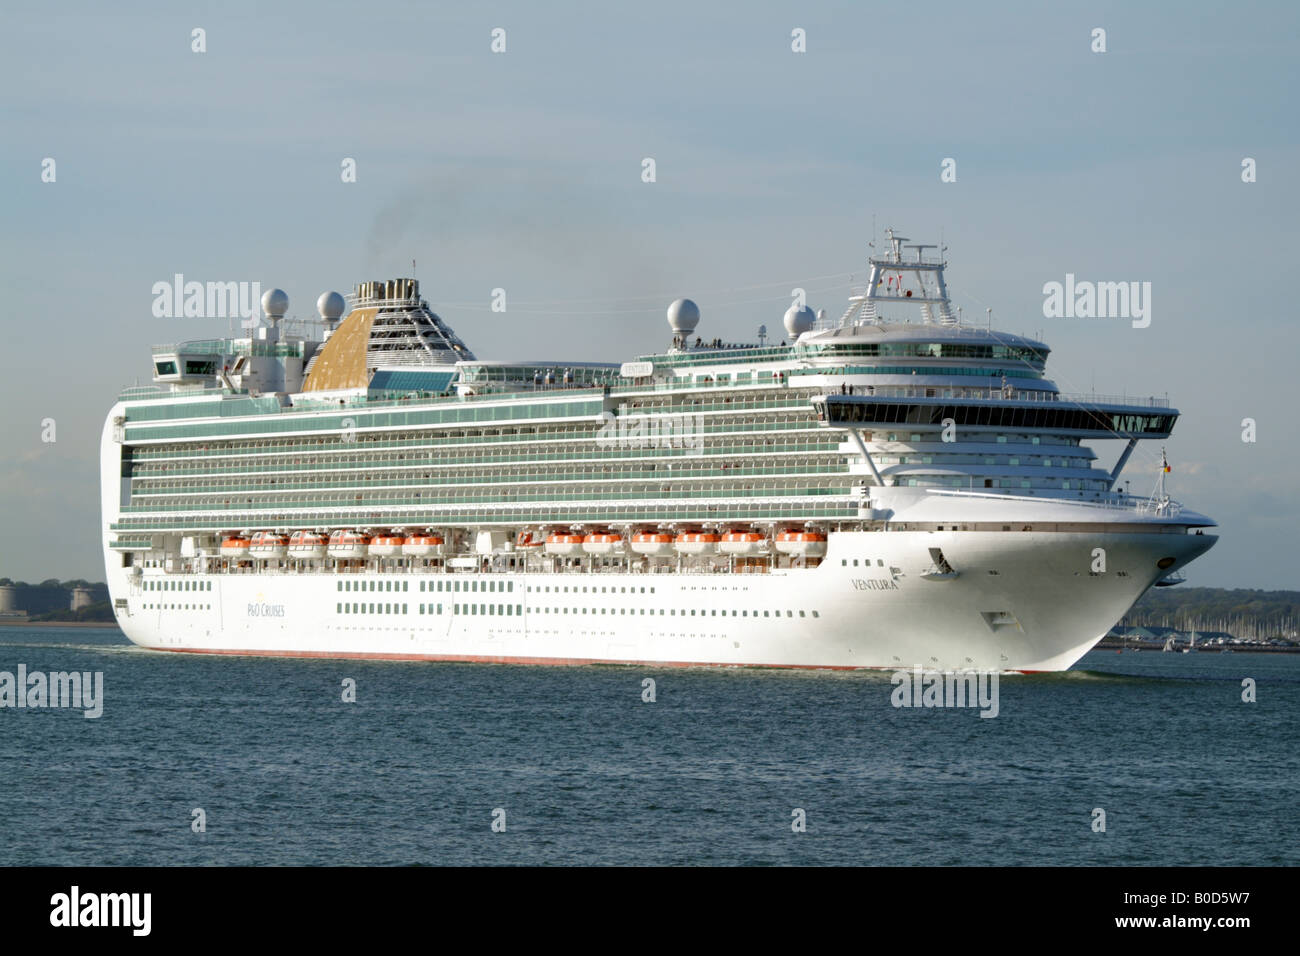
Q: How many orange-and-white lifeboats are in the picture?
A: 12